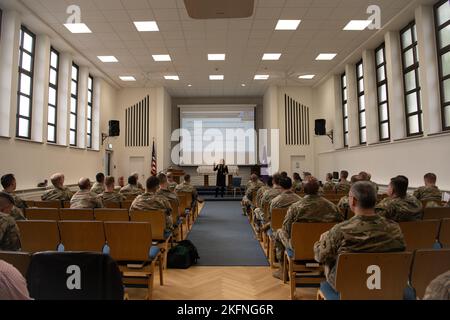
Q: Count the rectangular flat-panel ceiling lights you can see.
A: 14